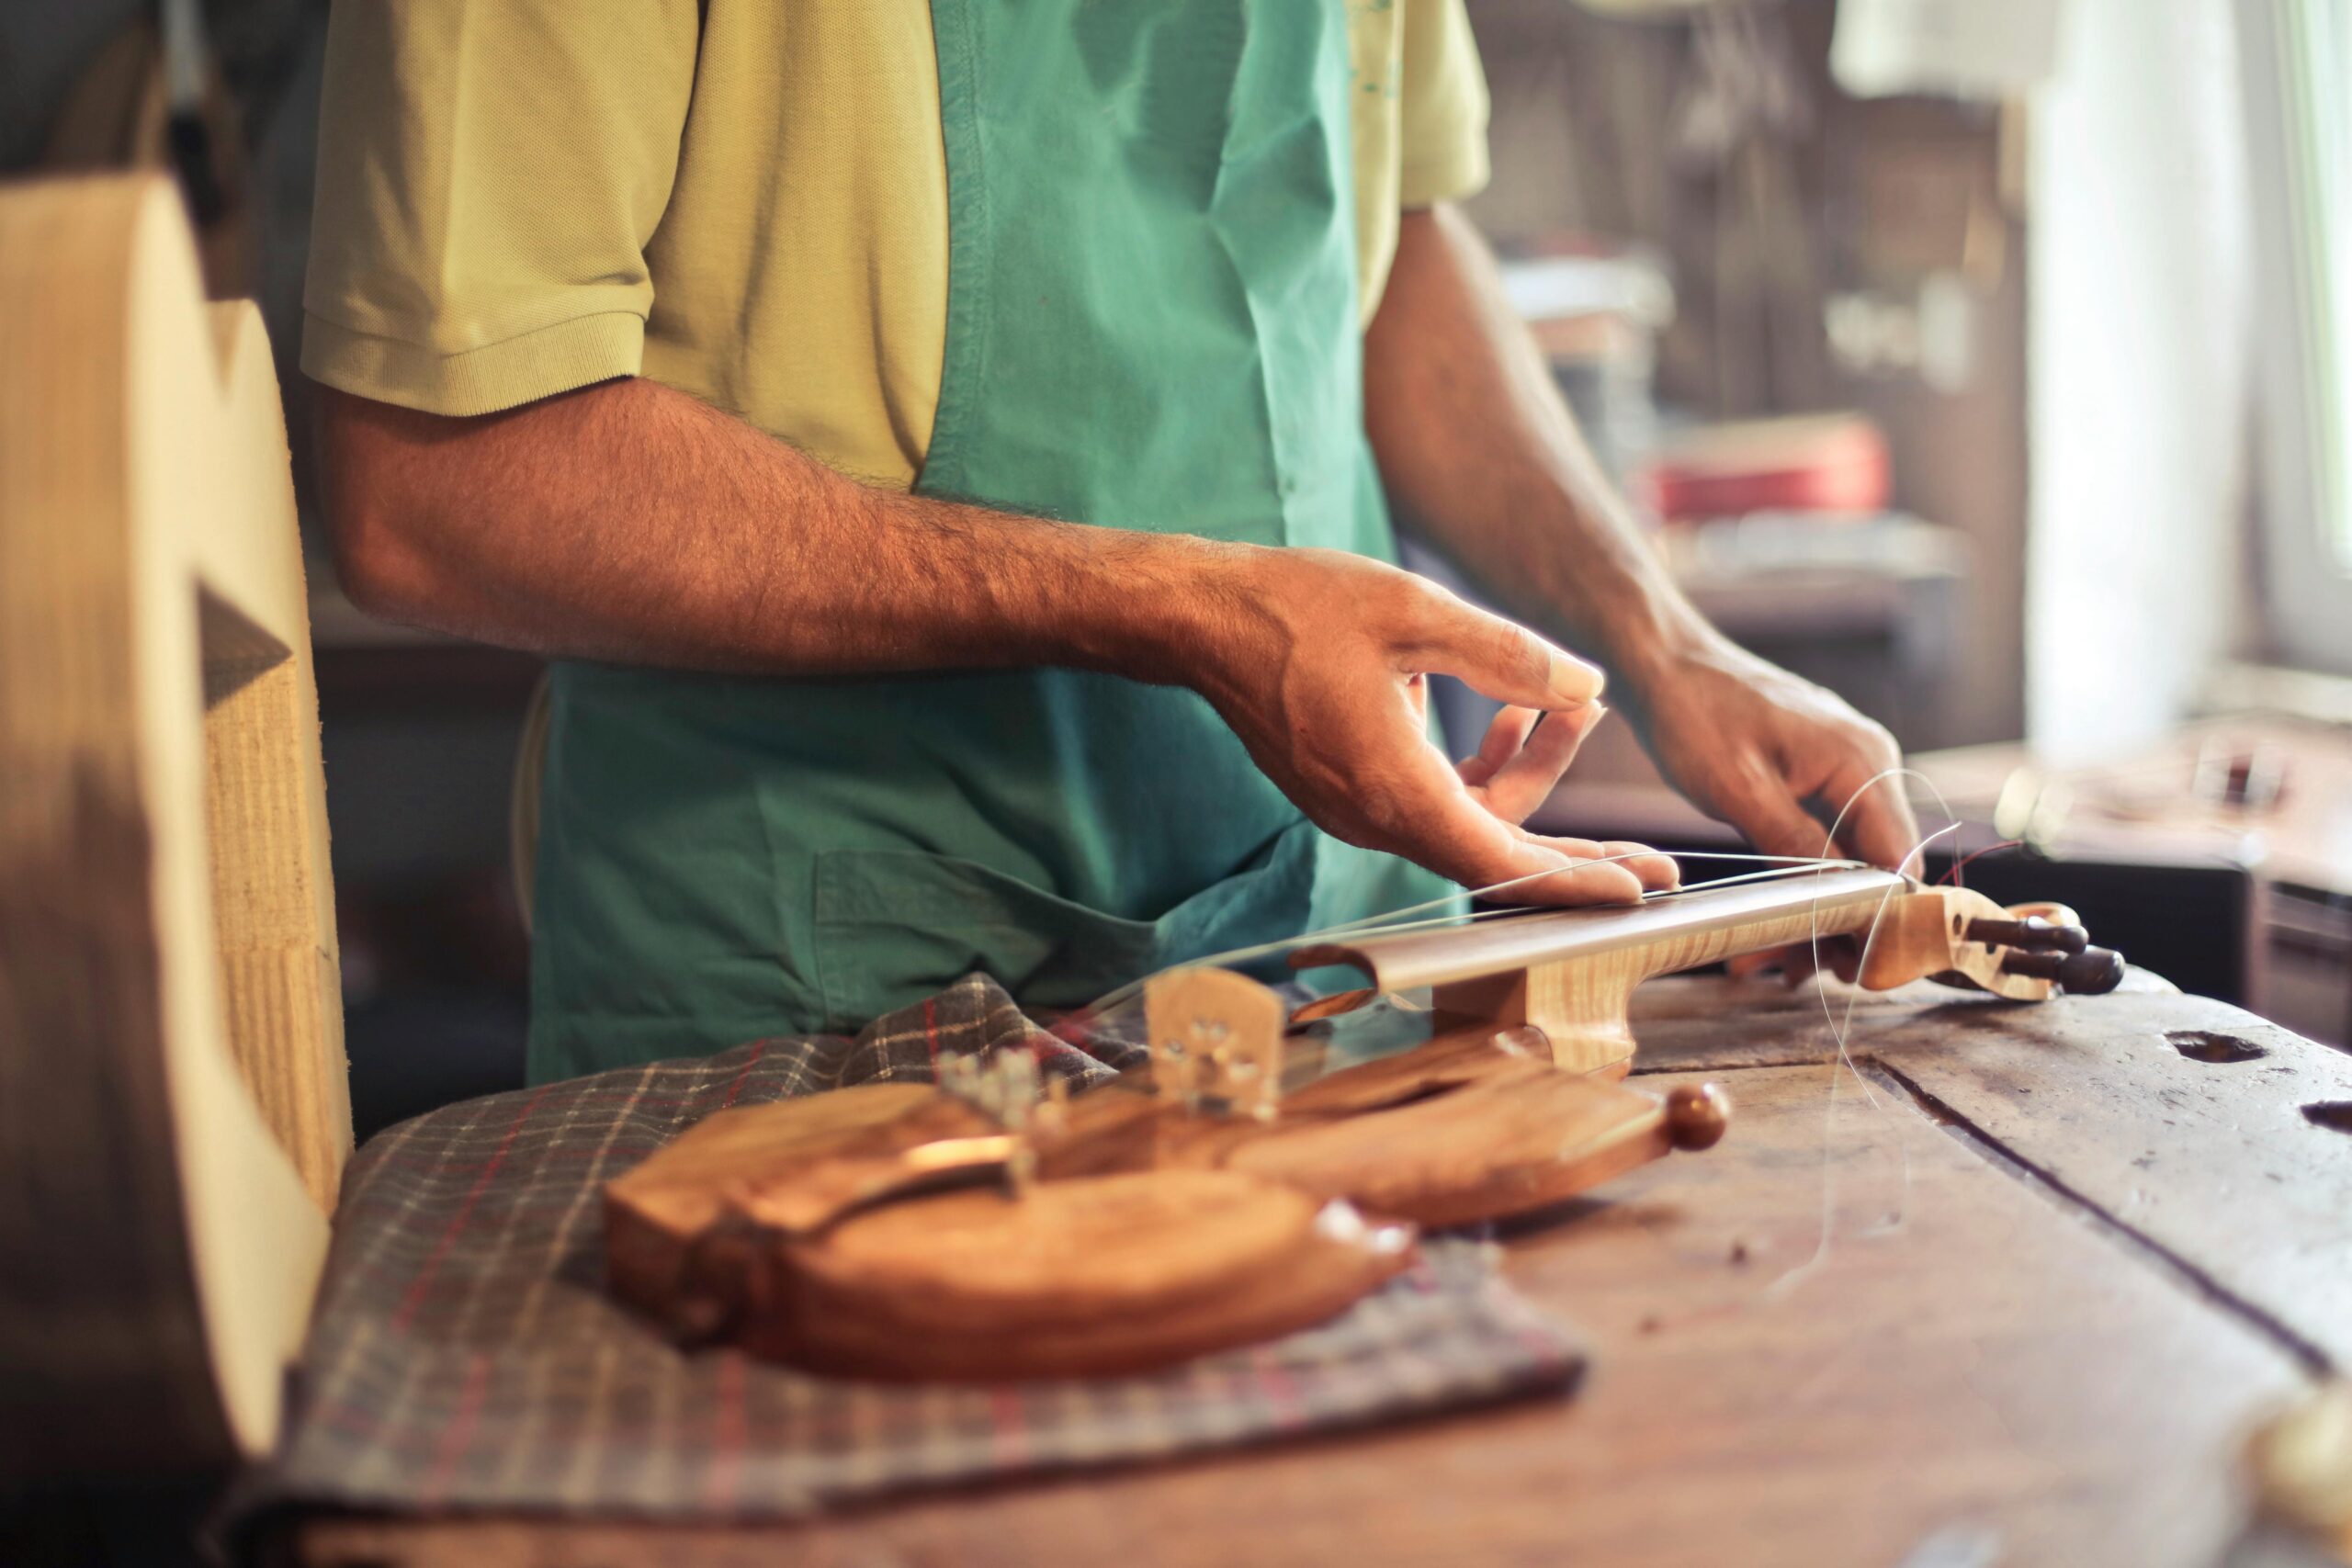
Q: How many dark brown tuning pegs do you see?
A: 2